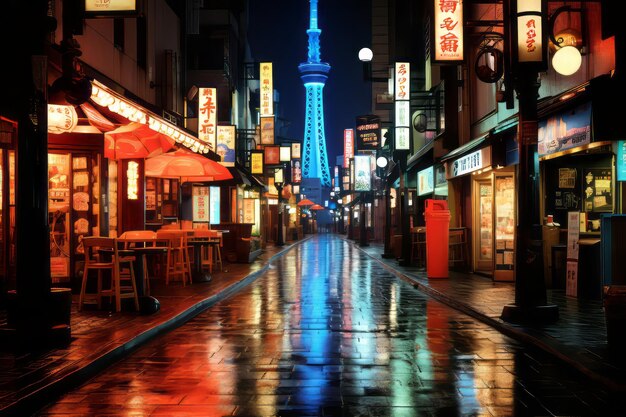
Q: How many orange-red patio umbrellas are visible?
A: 4